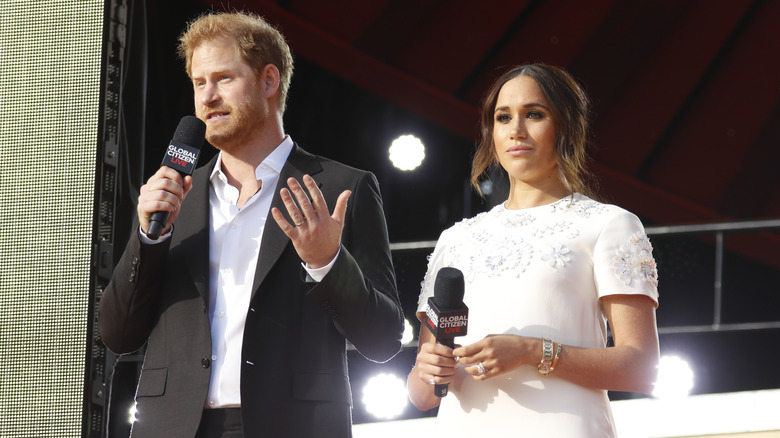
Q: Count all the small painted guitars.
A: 0